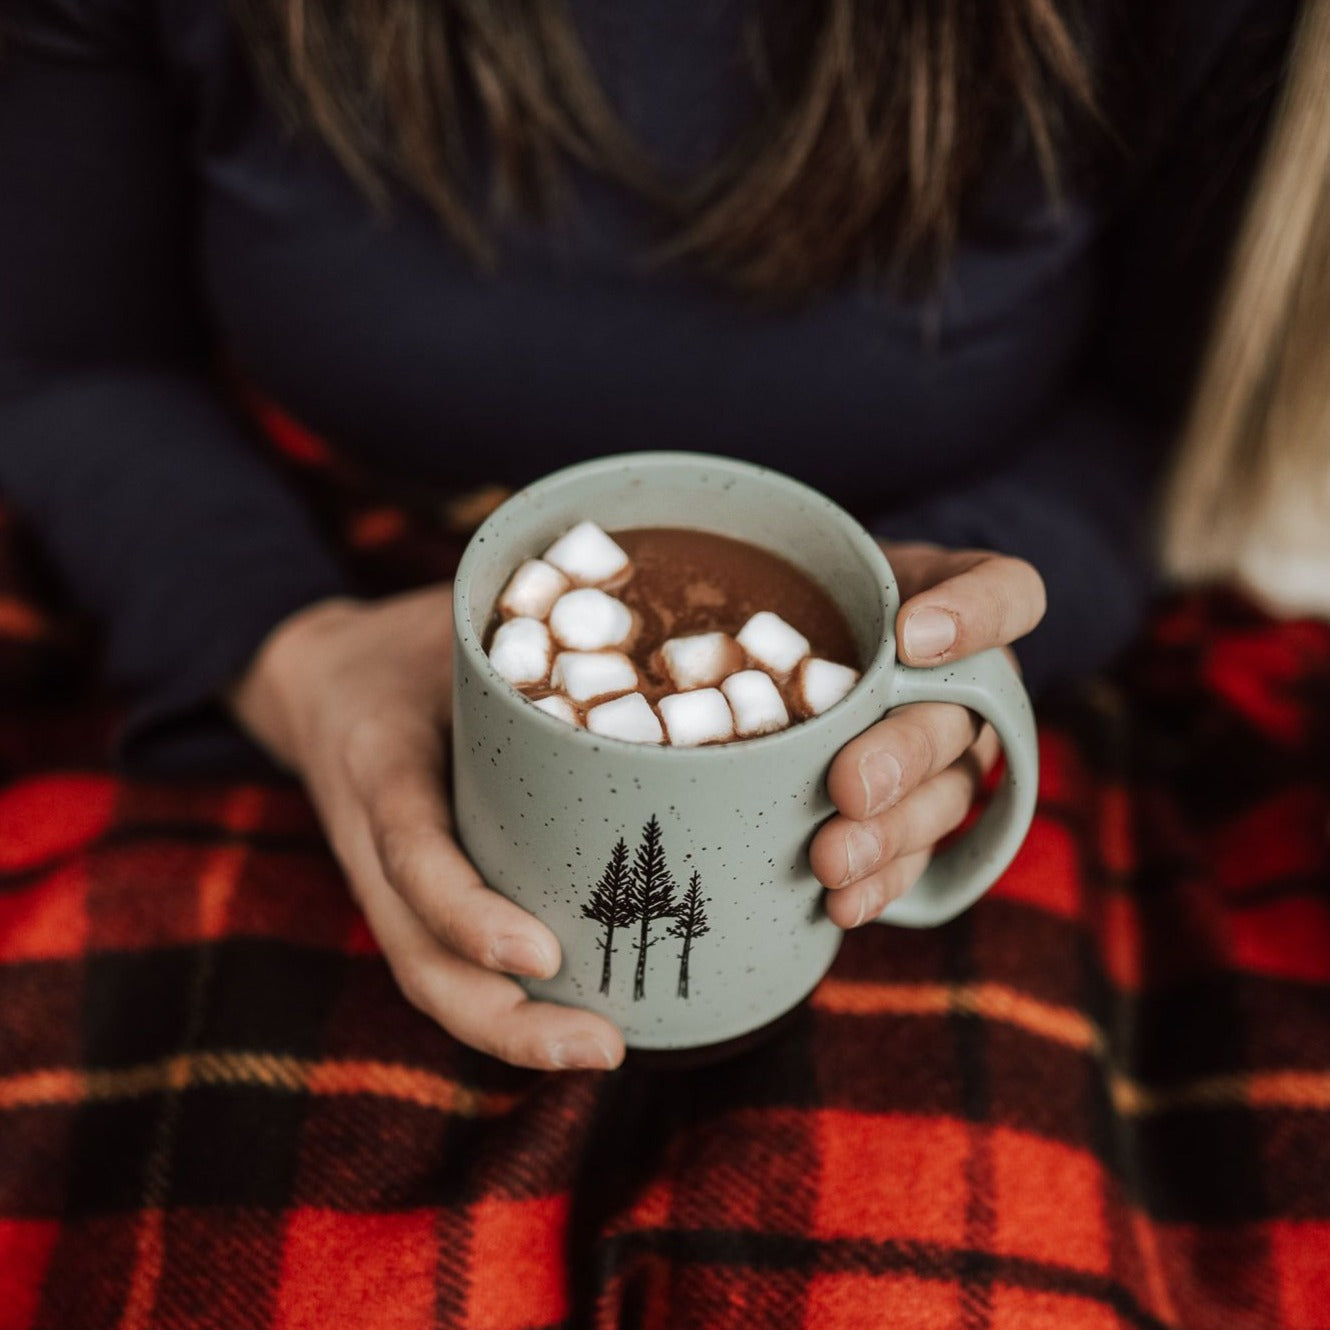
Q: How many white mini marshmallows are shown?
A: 12